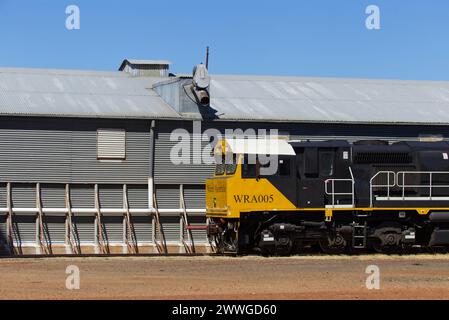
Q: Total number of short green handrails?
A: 0